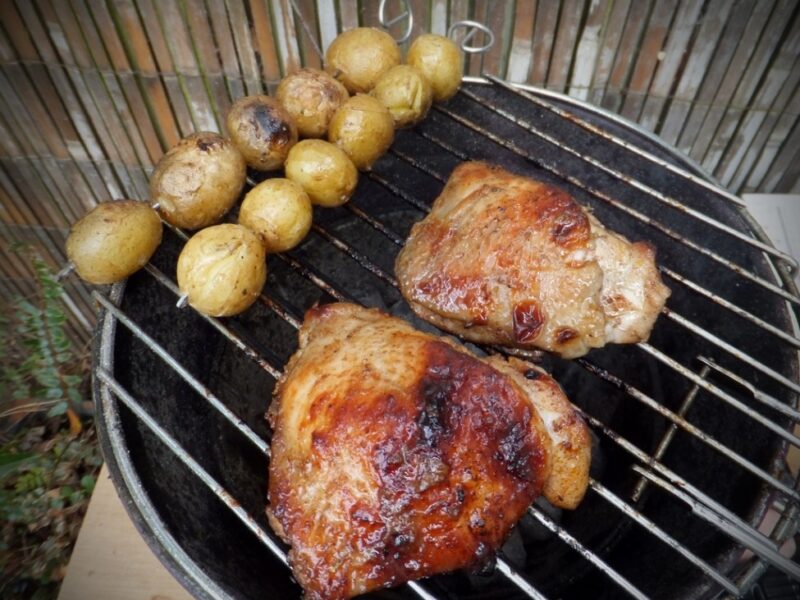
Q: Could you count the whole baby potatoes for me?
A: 11